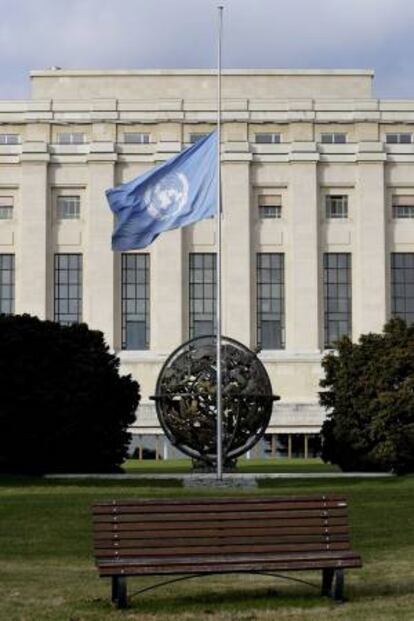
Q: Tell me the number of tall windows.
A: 7